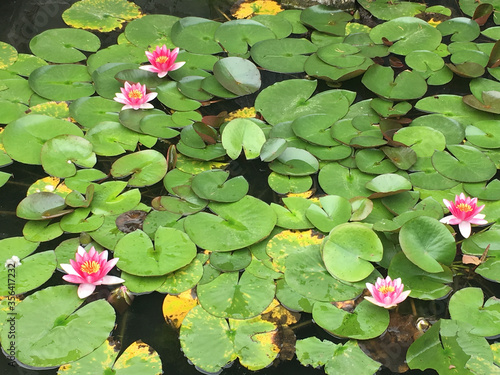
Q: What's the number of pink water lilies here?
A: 5